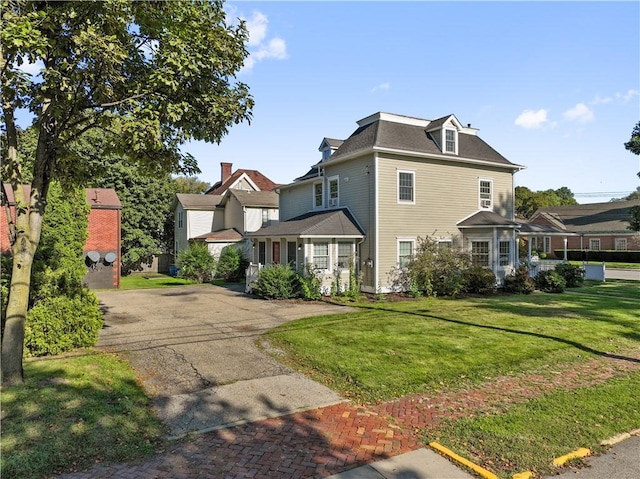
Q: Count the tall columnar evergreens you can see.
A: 1